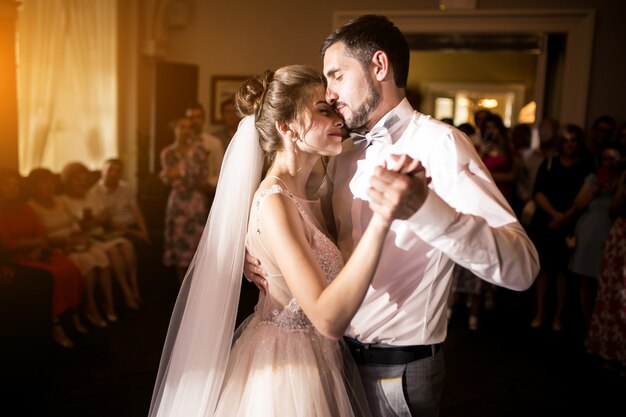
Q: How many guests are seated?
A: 4